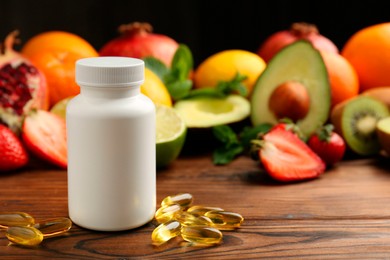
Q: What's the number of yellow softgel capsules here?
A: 10